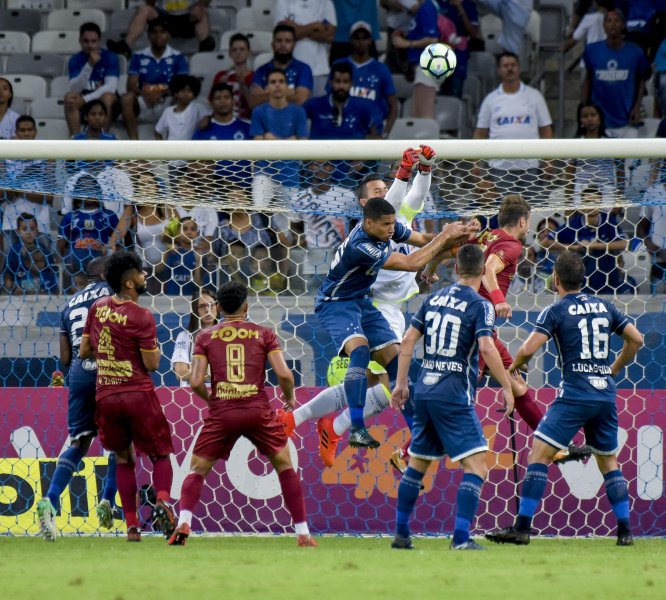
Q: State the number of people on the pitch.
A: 8